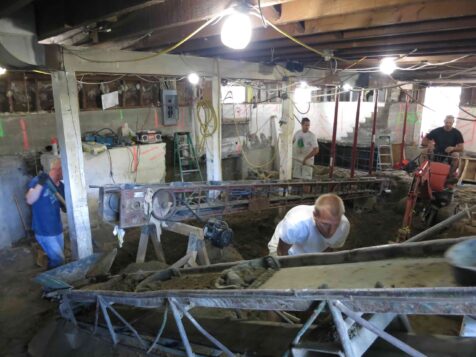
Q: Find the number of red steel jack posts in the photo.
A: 4